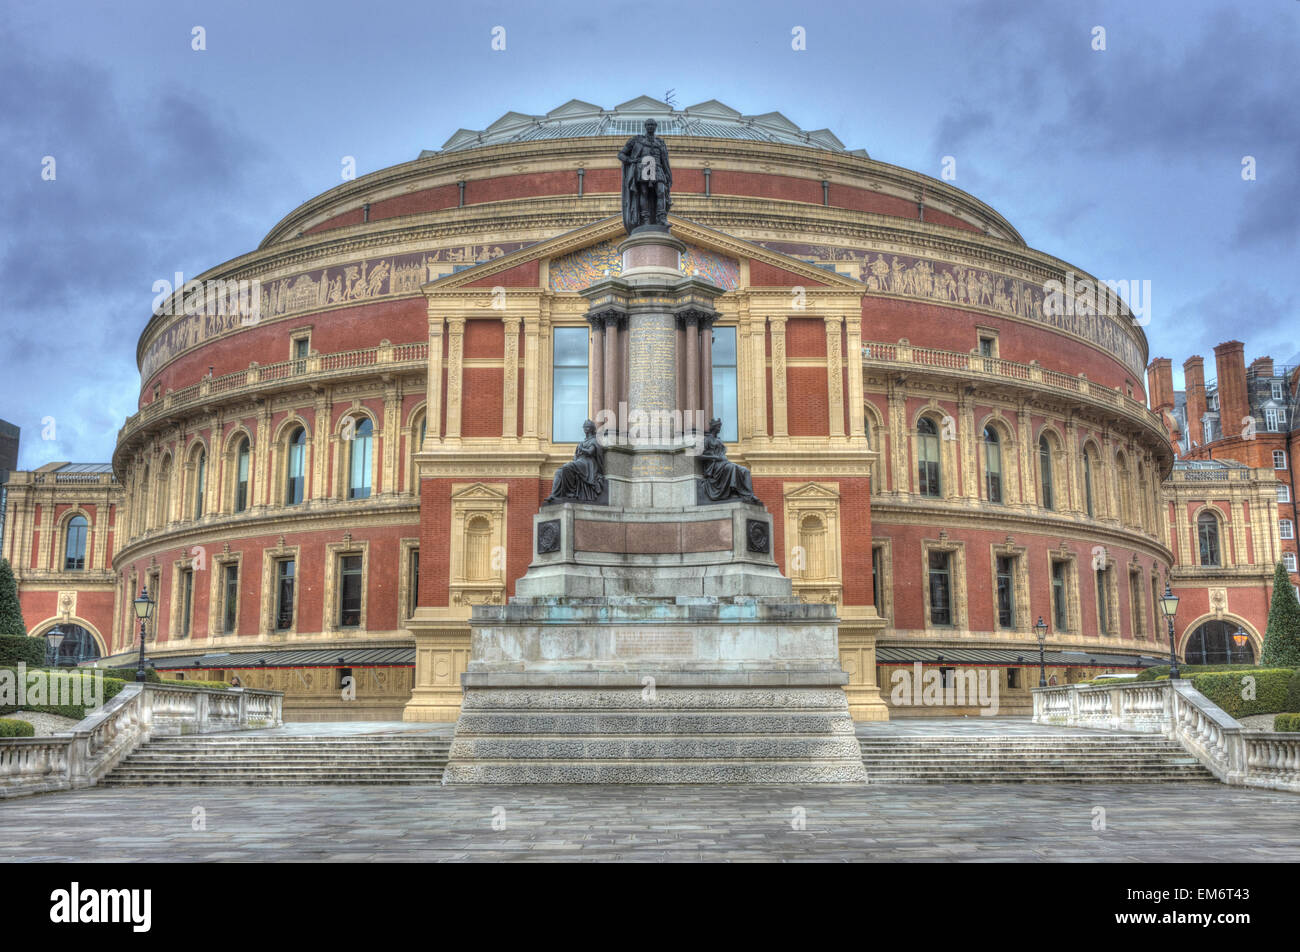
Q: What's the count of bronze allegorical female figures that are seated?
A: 2